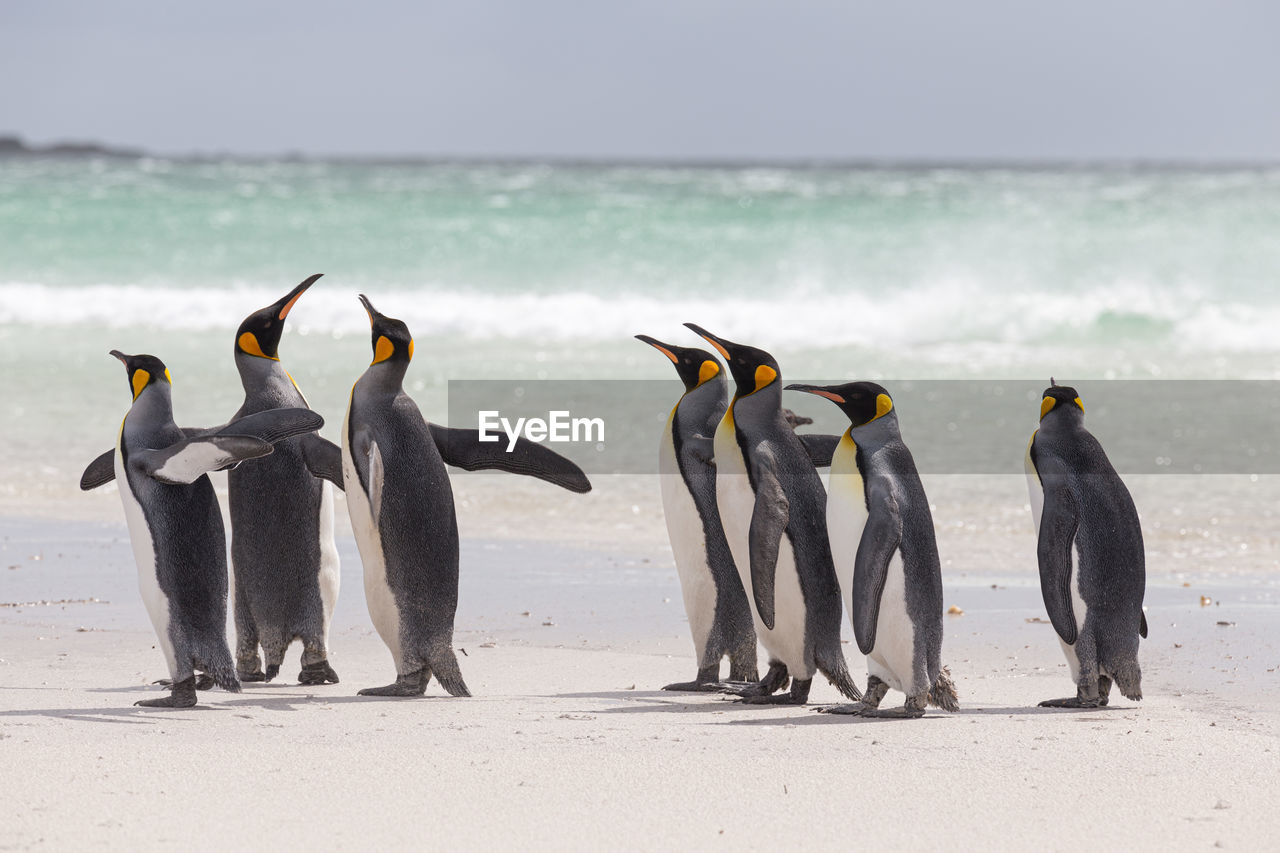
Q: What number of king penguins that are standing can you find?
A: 7